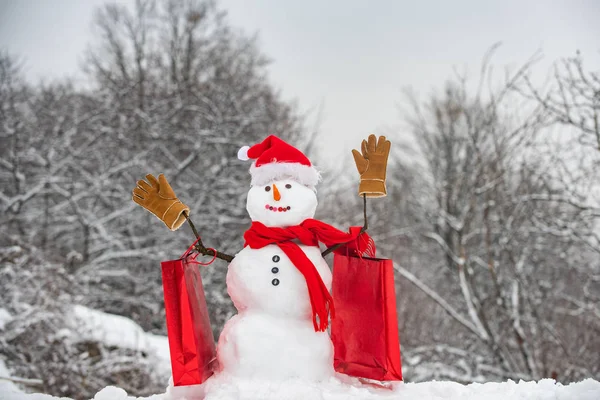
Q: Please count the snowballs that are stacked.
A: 3